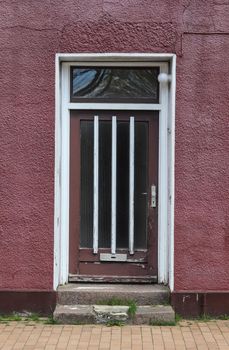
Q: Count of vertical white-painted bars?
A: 3